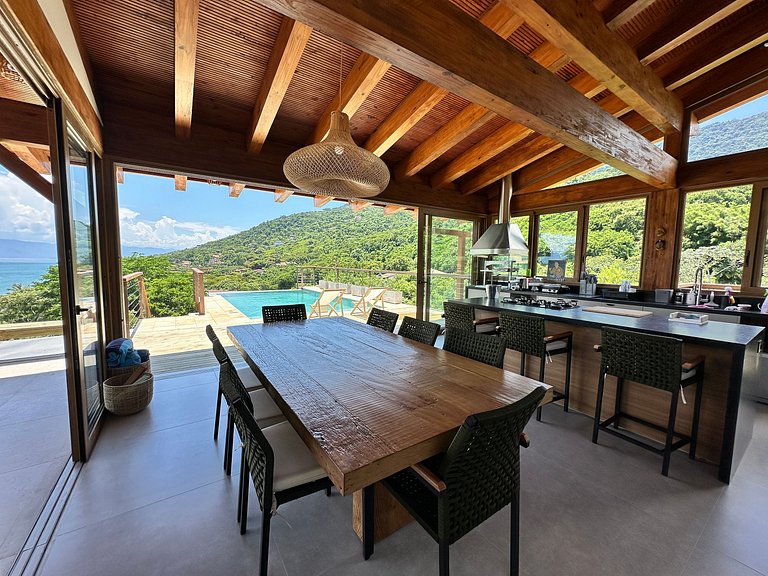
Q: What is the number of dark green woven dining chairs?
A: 8